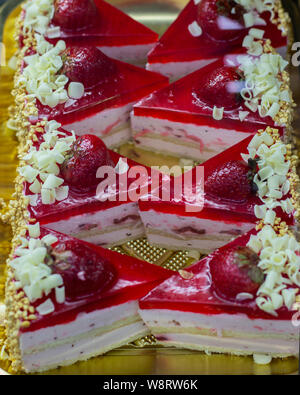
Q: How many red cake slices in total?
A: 8